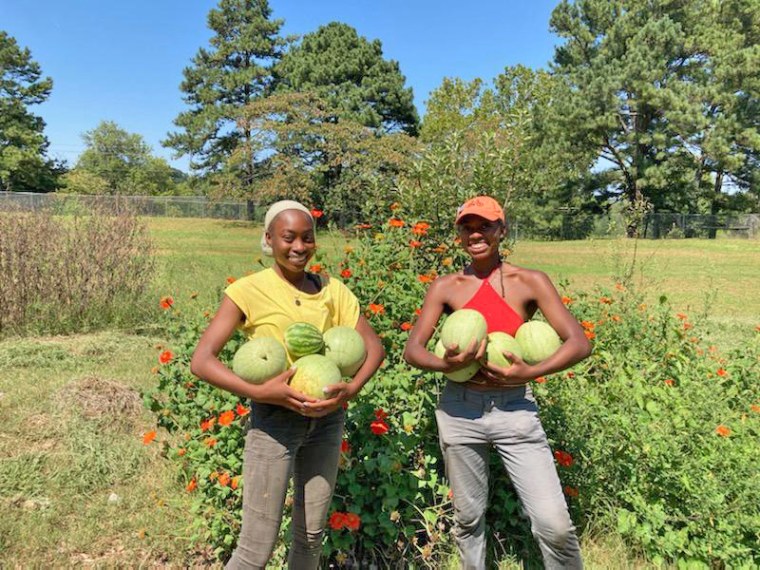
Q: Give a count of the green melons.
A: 8